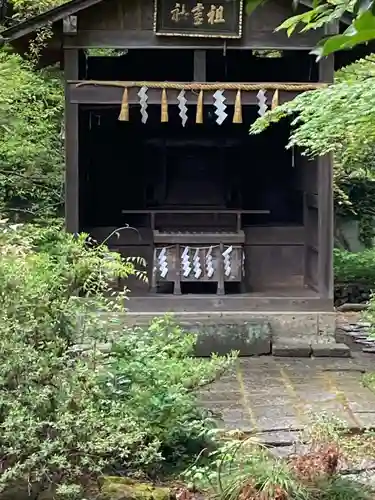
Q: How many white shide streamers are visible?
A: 9